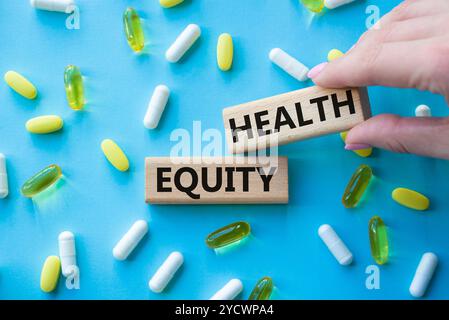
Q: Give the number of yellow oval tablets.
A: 9